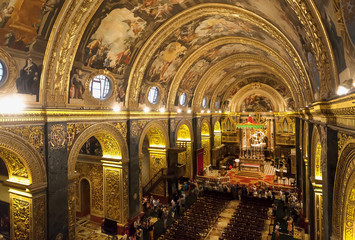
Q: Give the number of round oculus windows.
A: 6